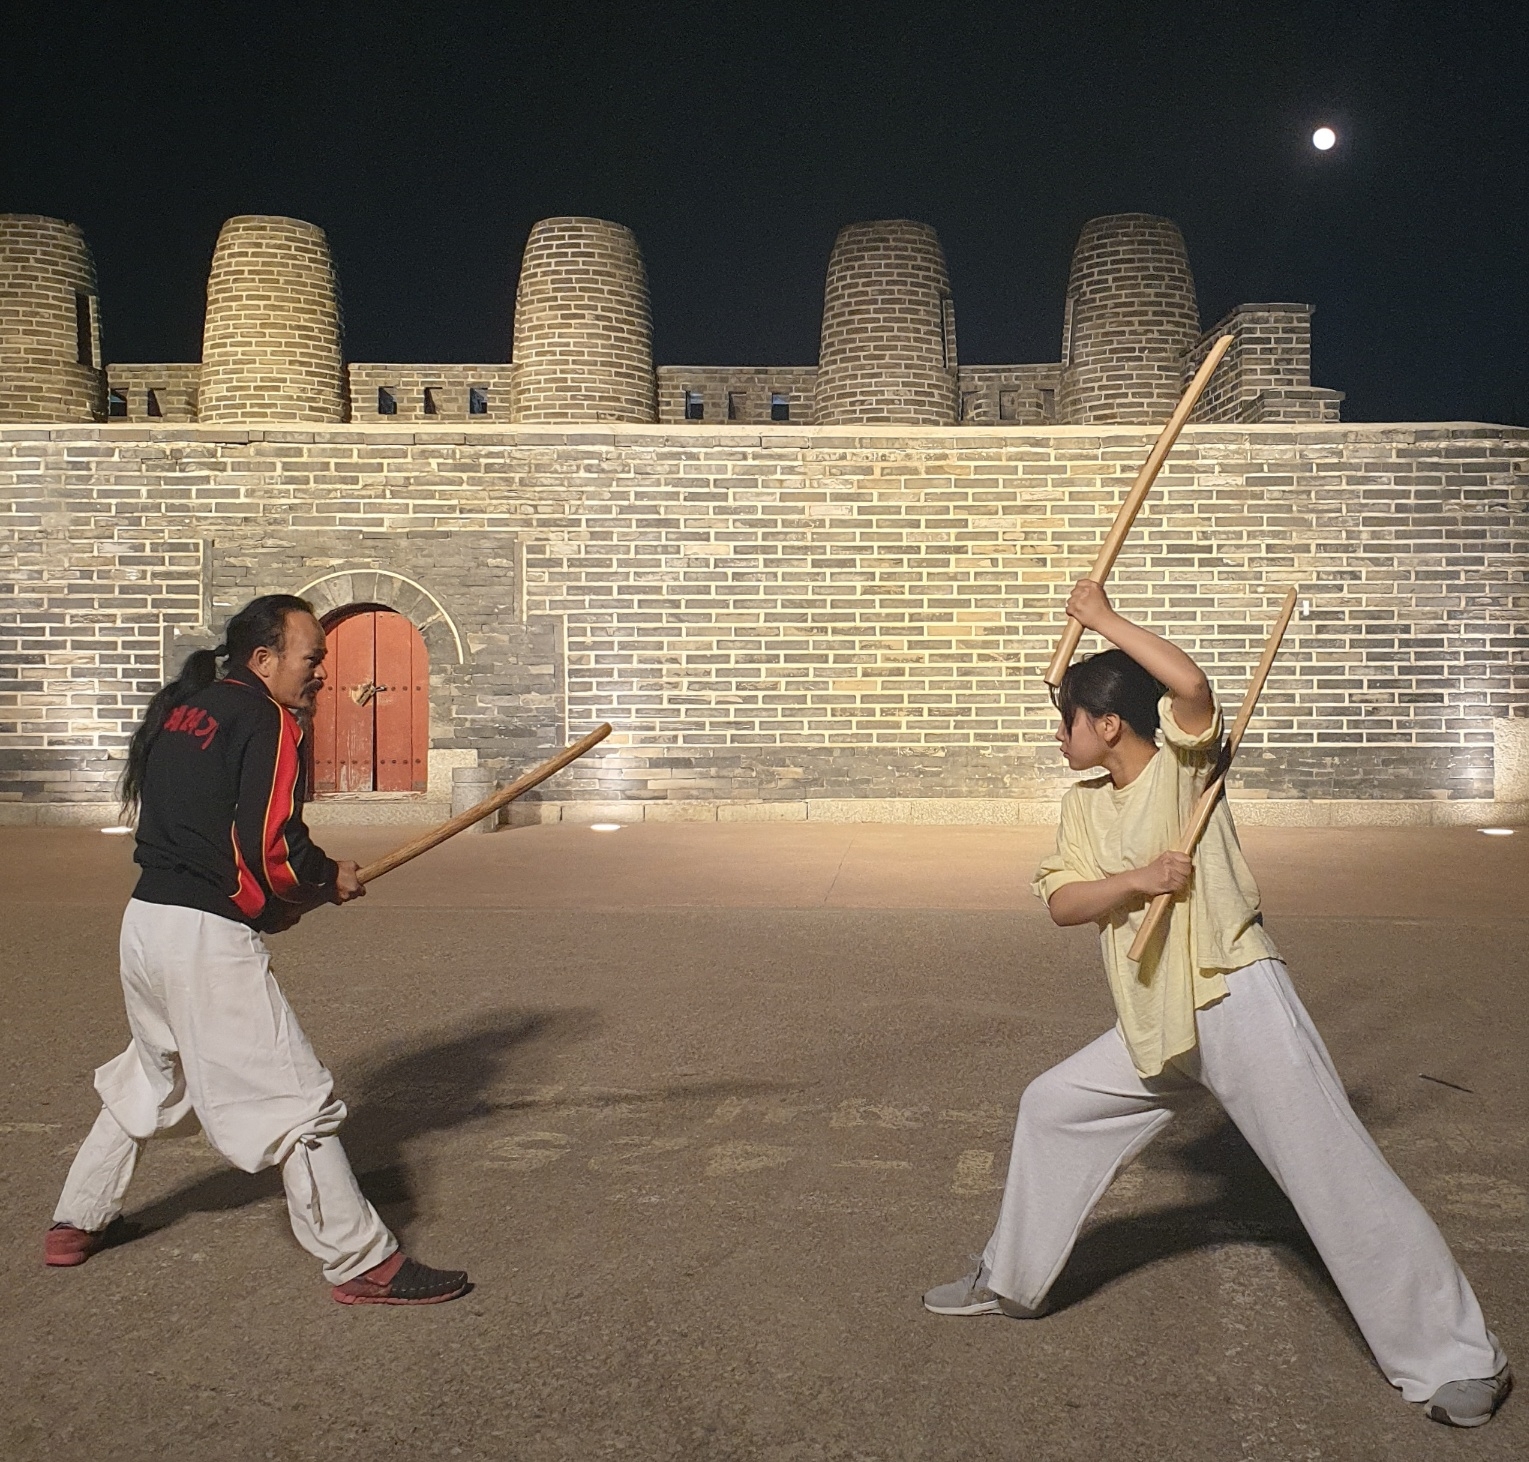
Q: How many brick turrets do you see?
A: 5